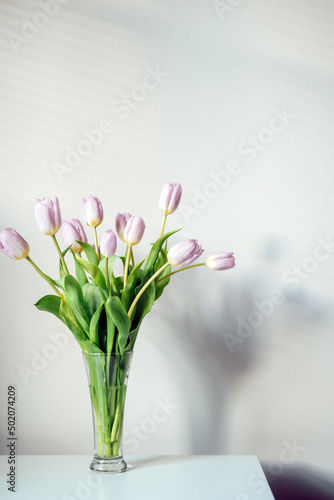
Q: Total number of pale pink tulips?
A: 10